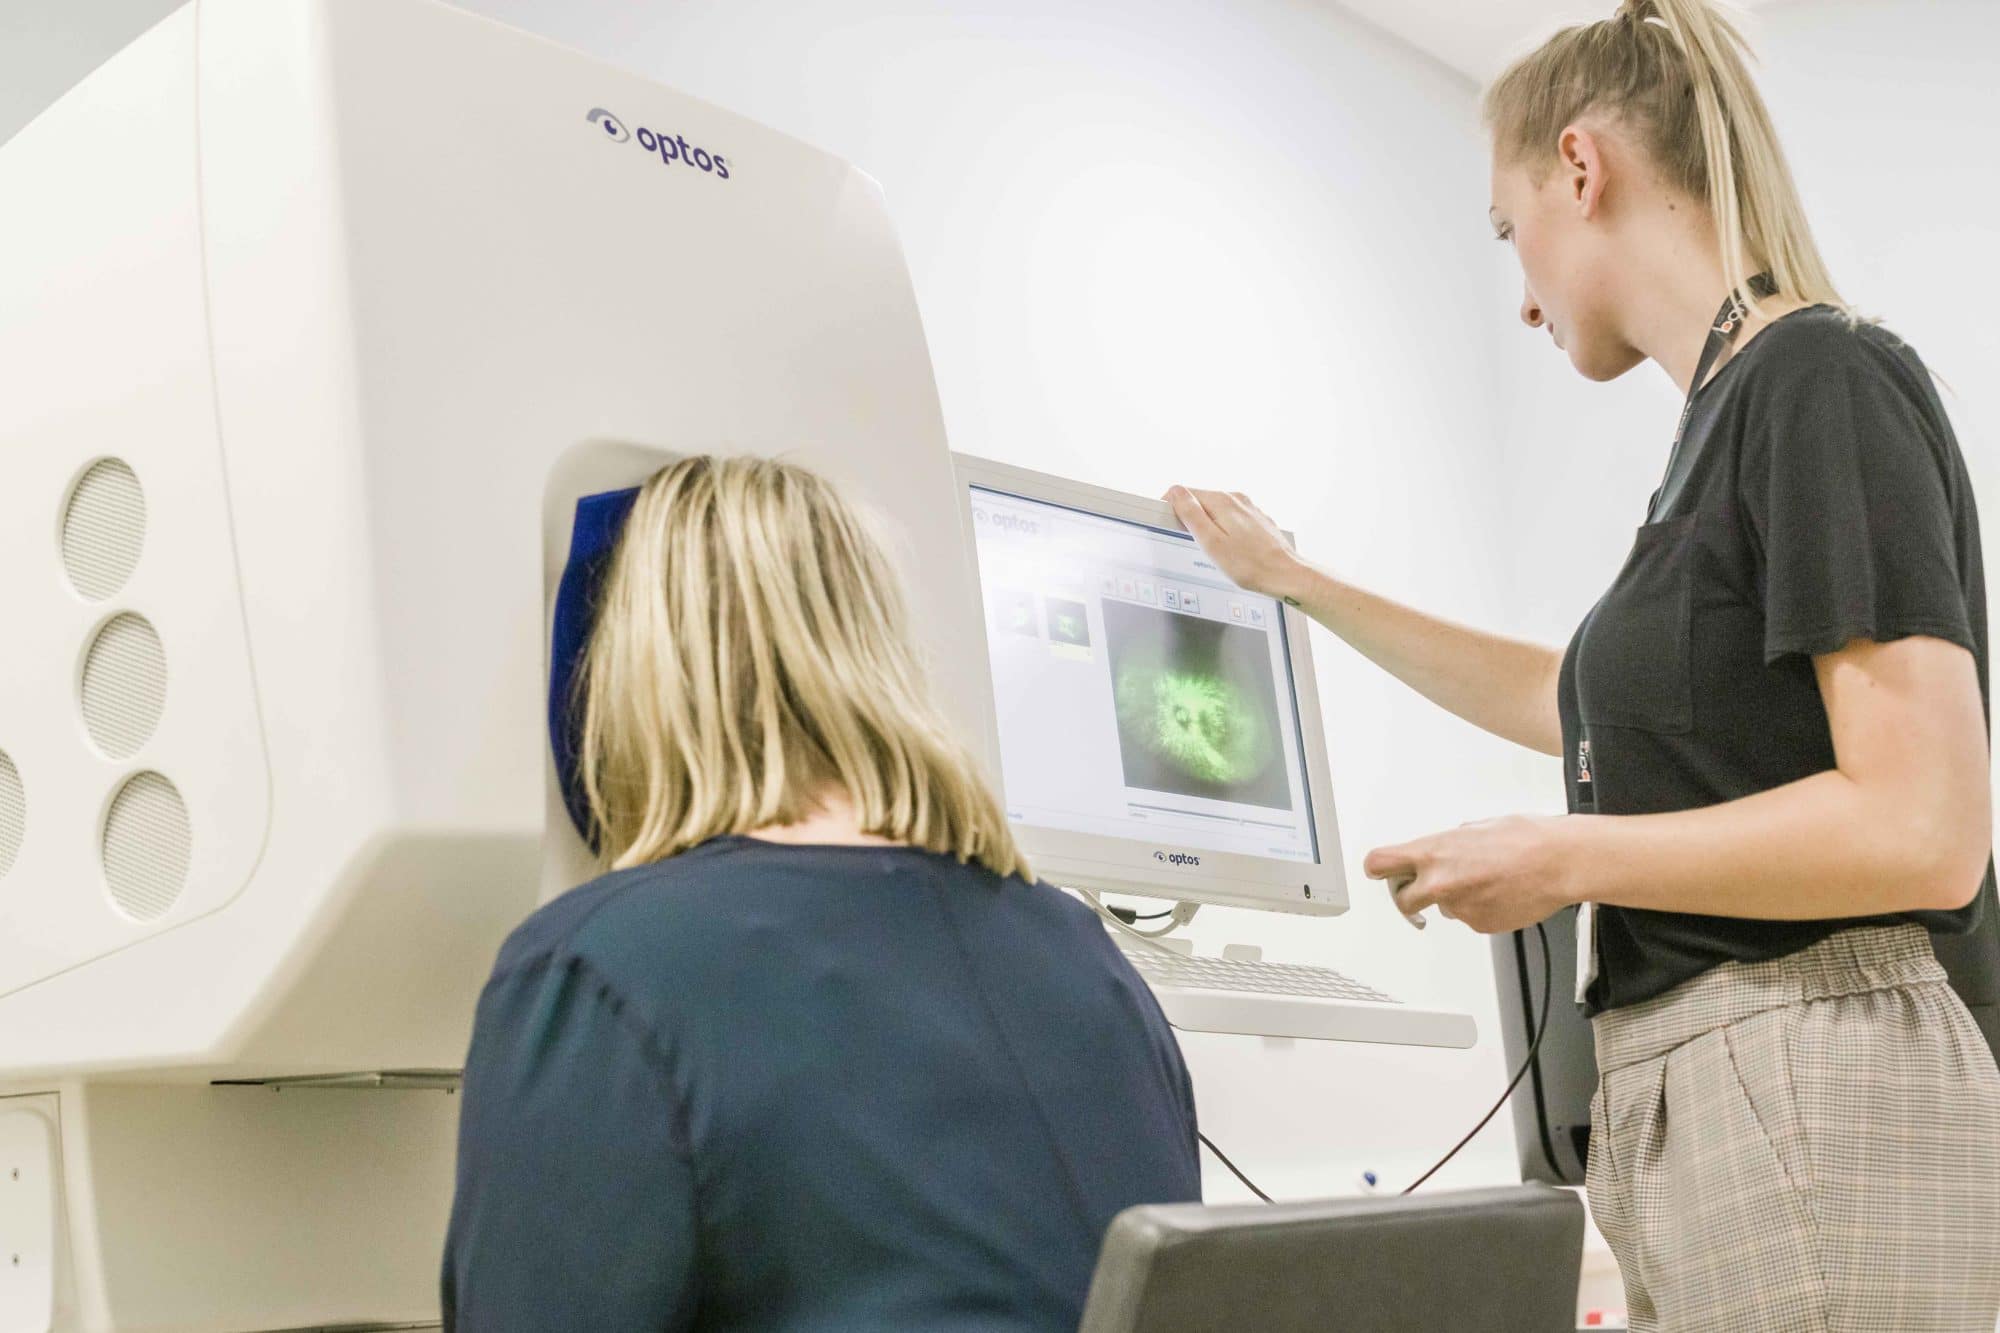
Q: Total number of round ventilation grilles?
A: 4